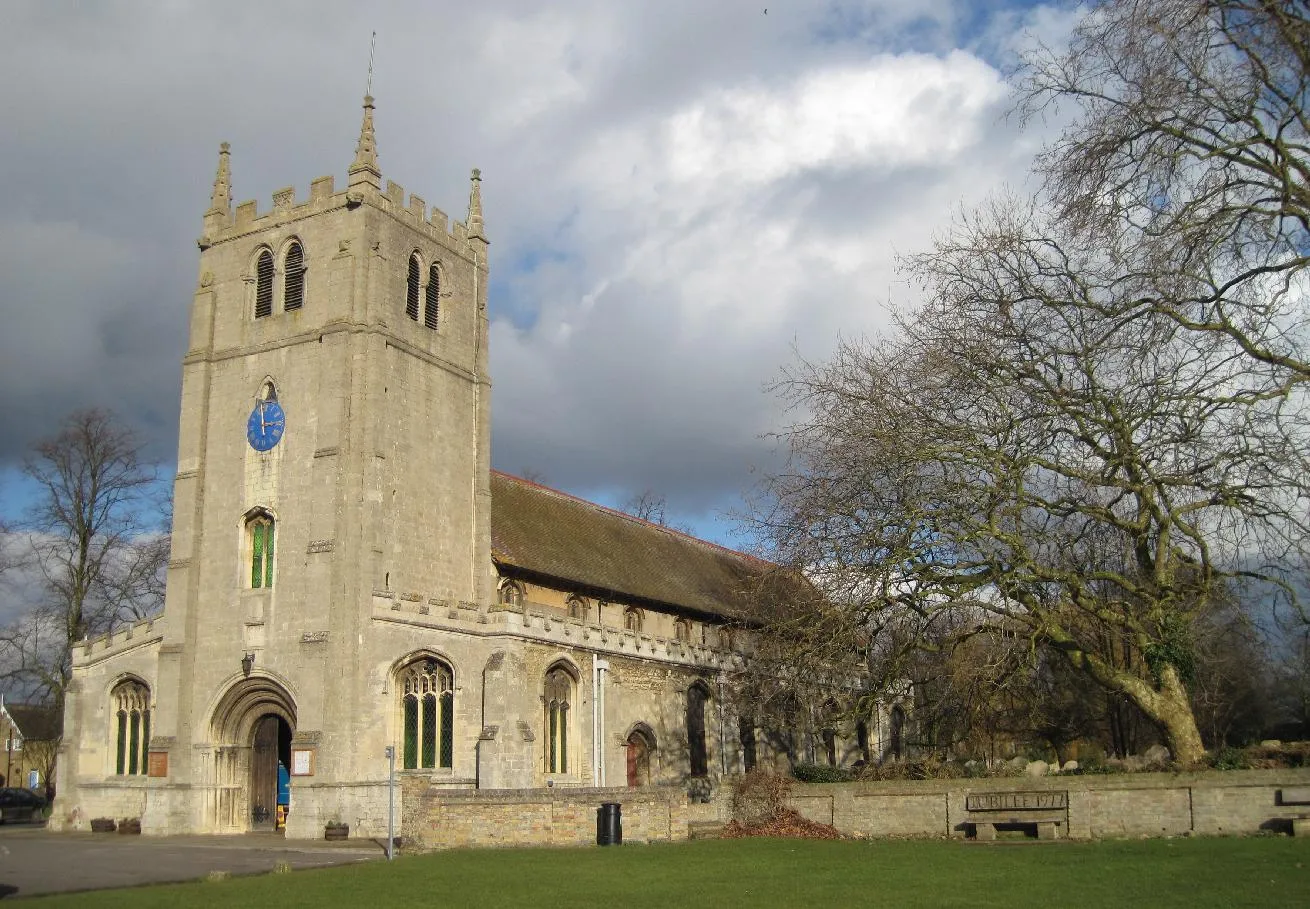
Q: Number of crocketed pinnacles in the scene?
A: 3